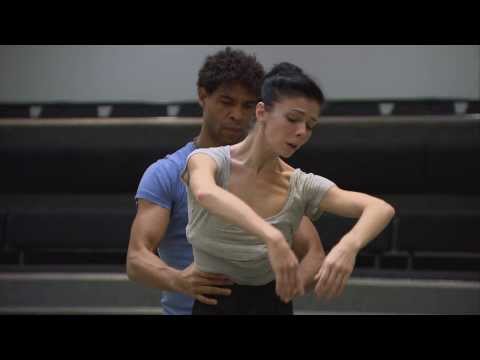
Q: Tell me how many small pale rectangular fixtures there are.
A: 5